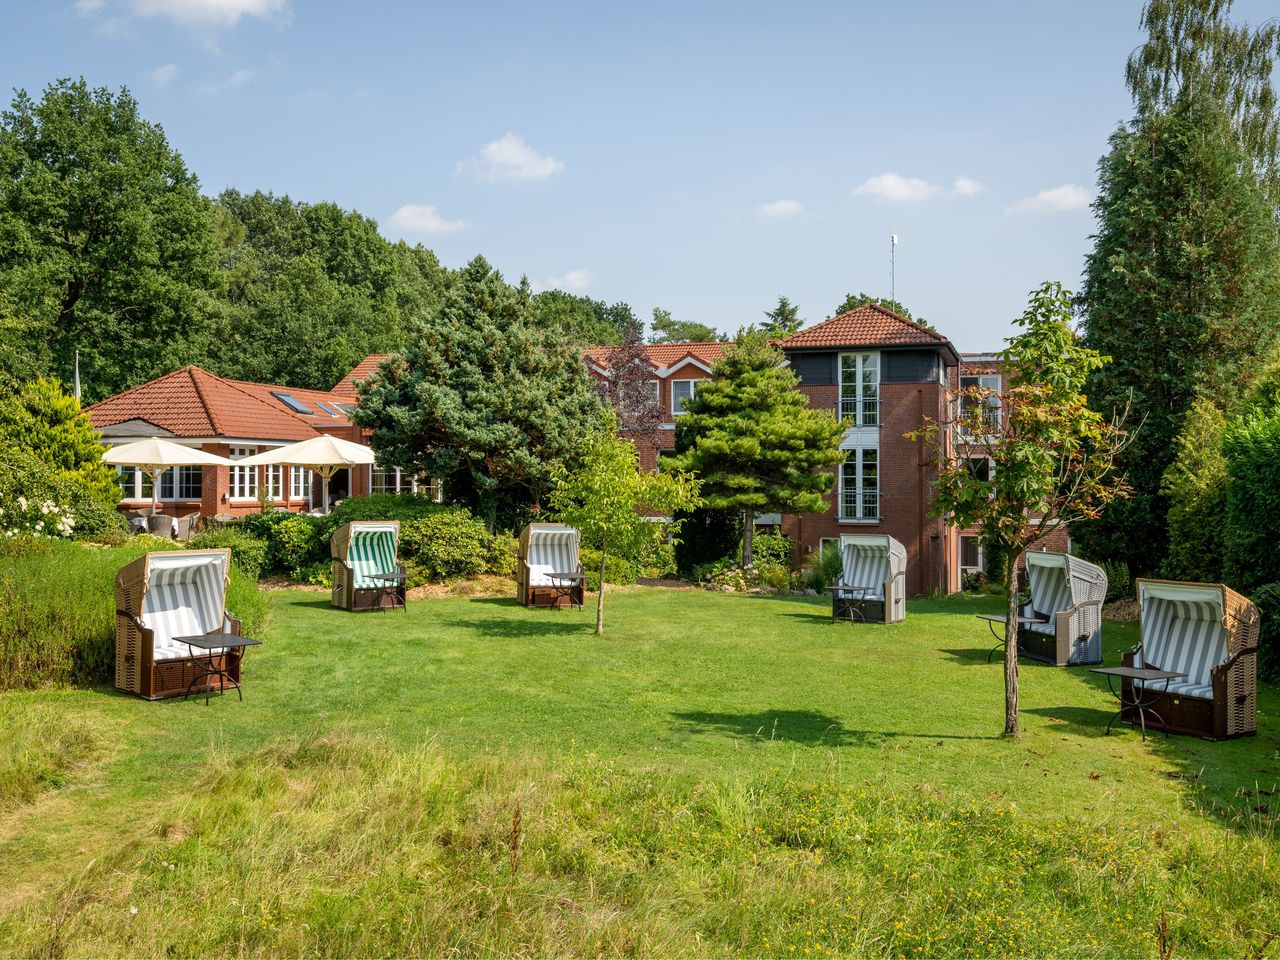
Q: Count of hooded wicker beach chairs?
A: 6